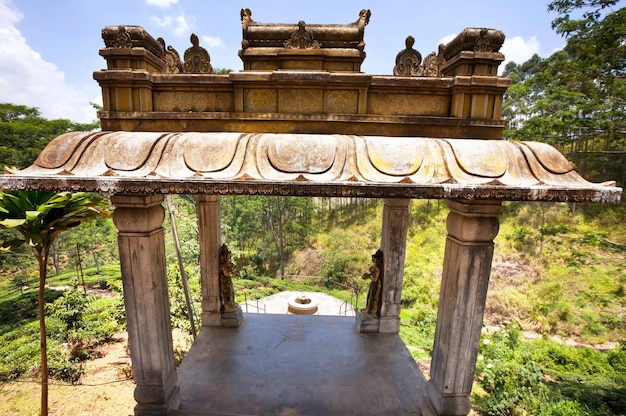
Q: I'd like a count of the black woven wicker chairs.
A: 0